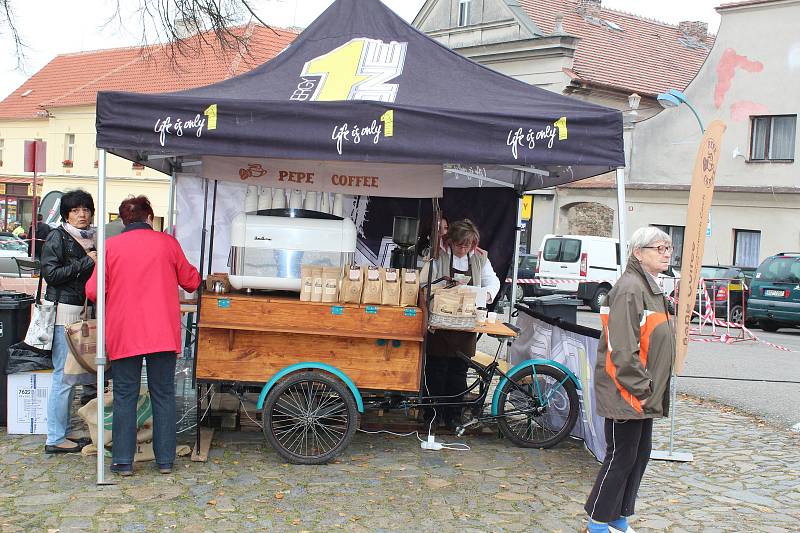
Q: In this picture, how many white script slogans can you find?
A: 3